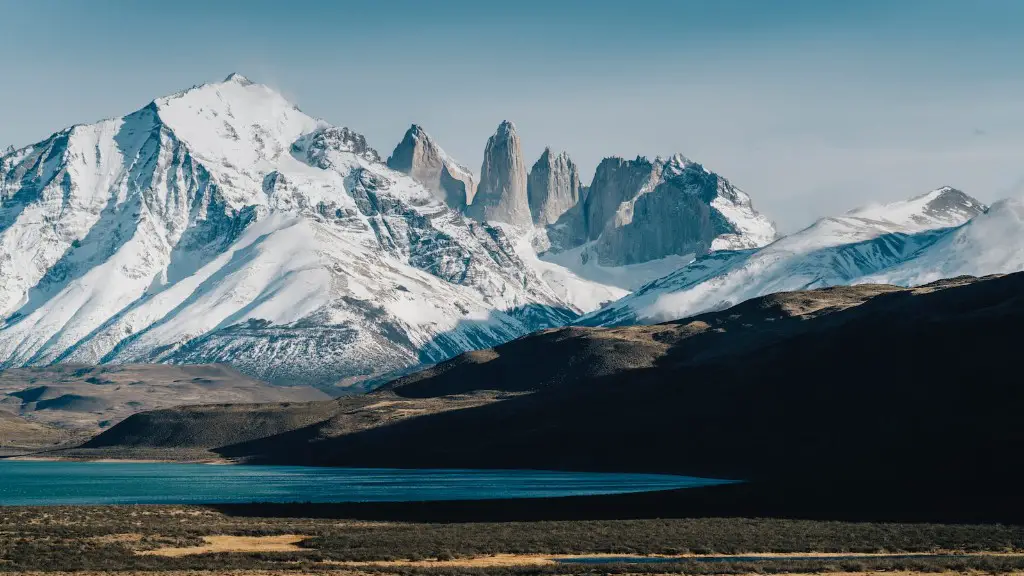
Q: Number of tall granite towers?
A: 3